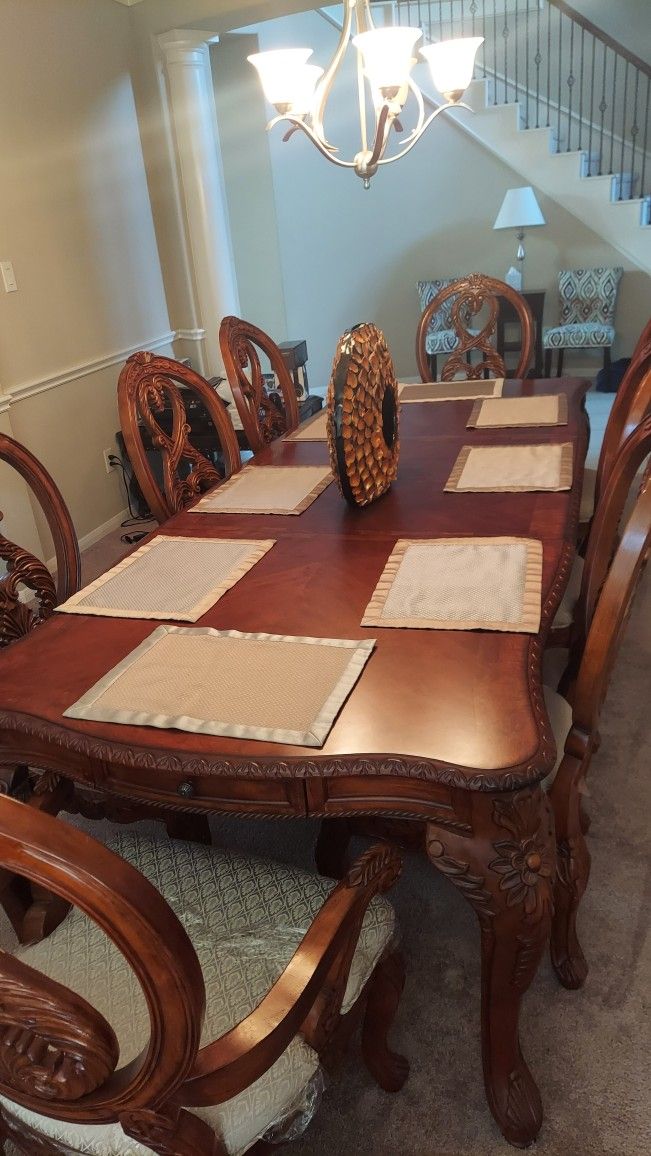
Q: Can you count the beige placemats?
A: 8